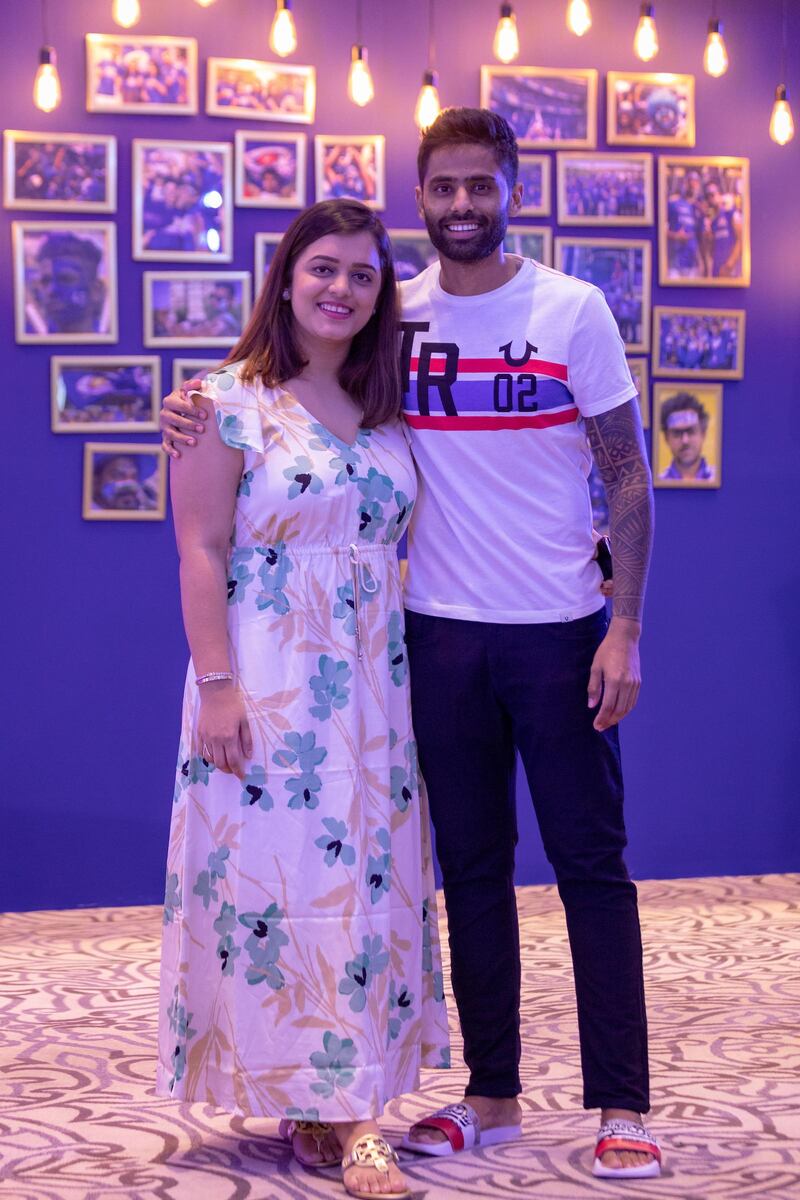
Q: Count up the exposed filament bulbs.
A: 11